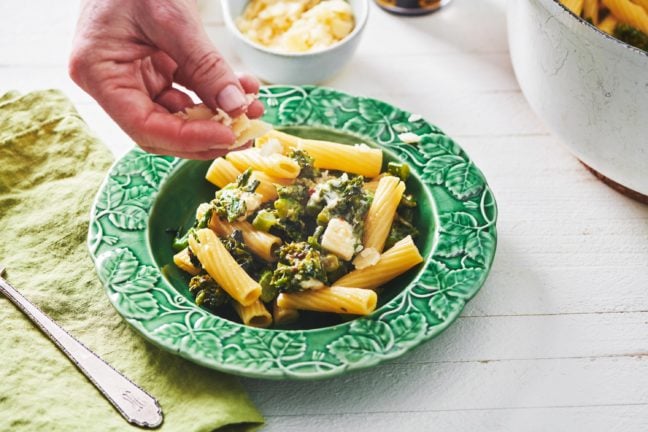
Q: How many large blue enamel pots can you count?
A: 0